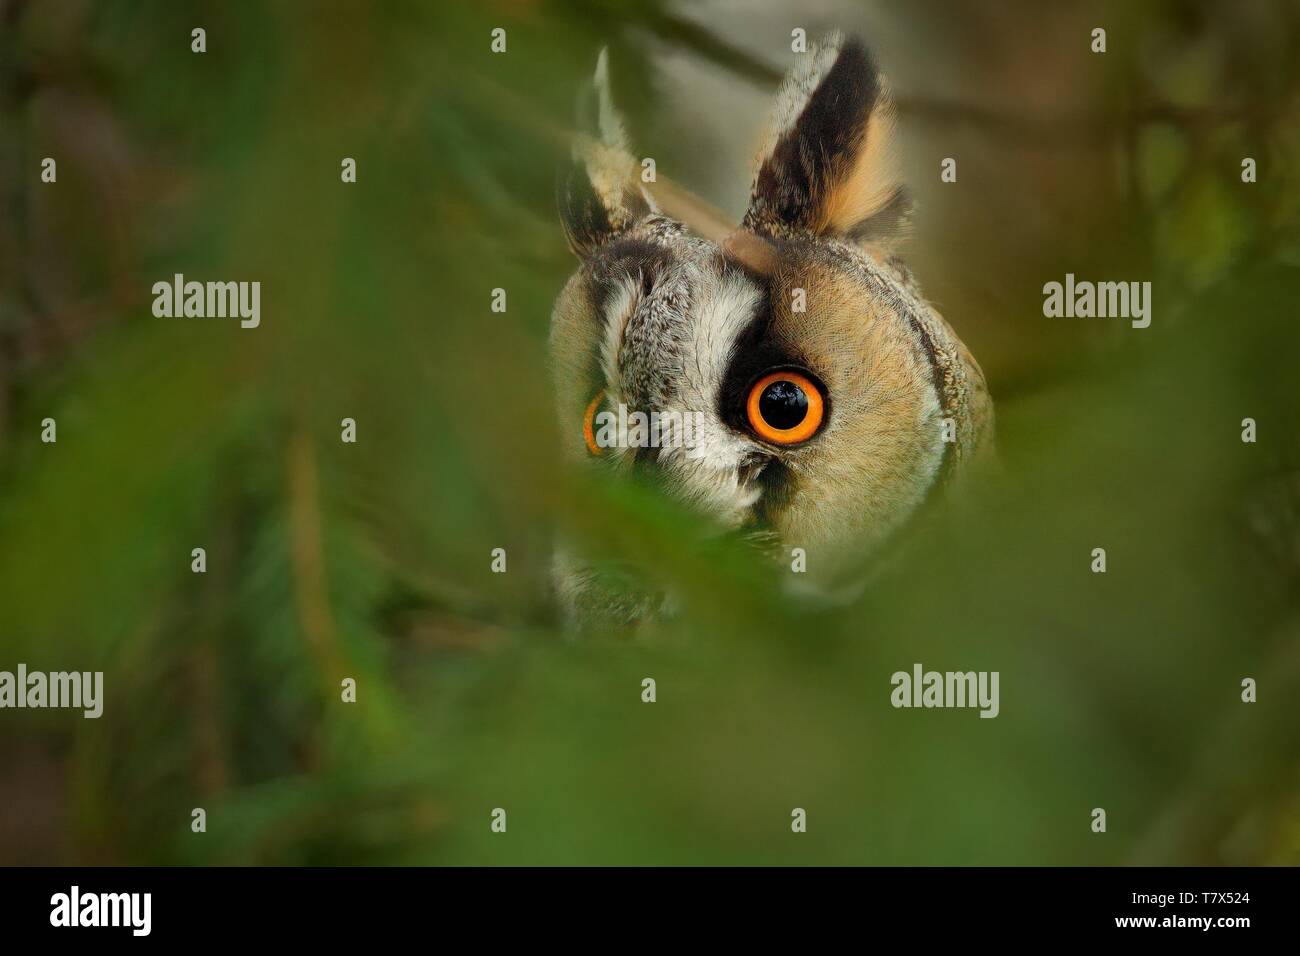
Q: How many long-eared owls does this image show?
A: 1